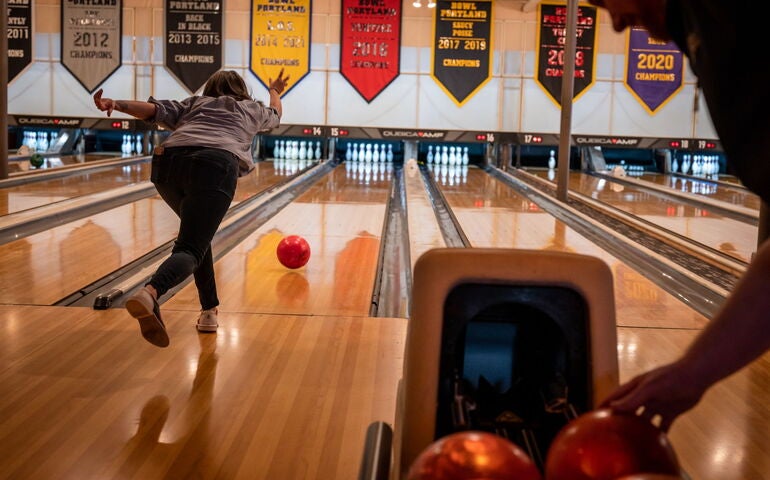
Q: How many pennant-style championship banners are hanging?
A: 8